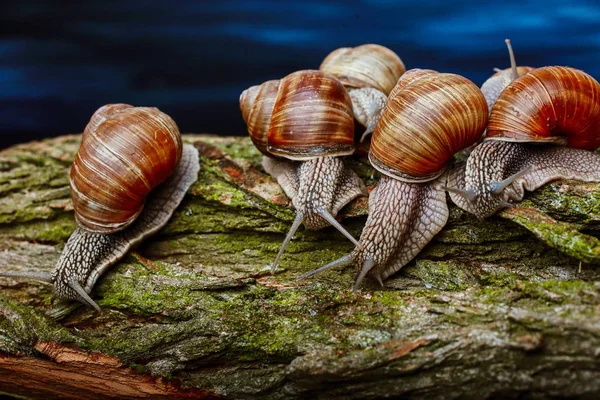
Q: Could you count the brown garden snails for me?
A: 6